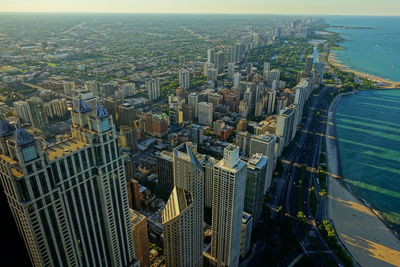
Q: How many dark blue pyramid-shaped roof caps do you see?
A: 4